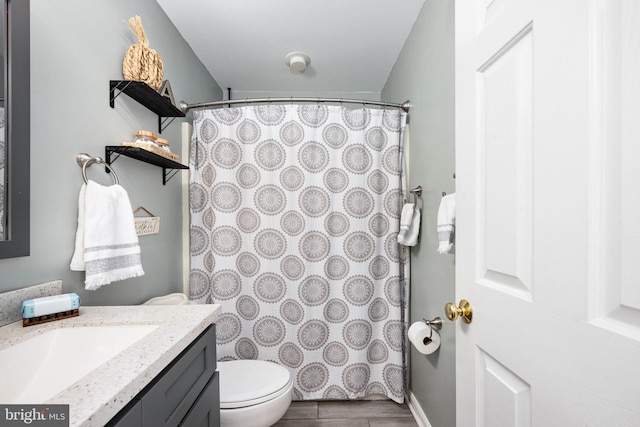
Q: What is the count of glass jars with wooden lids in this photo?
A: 2